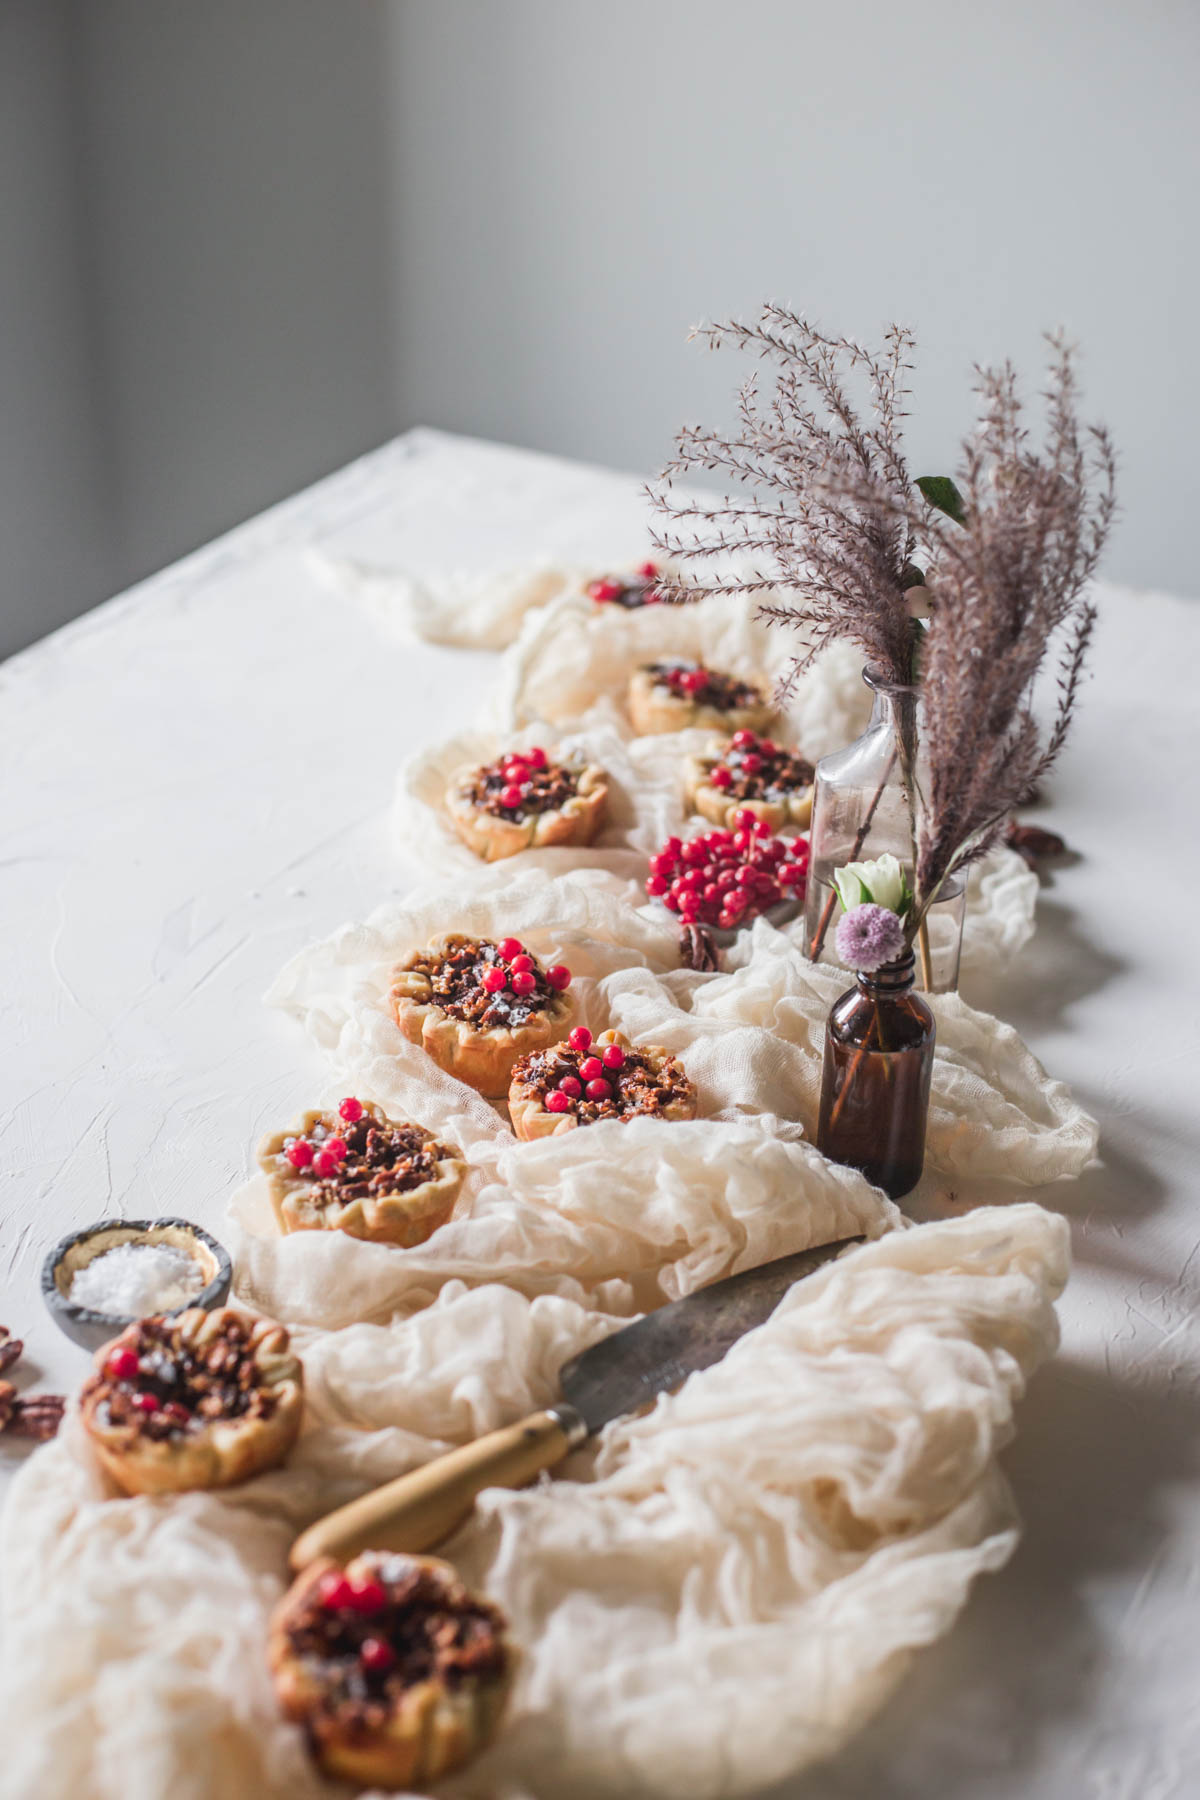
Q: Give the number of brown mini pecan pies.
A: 9